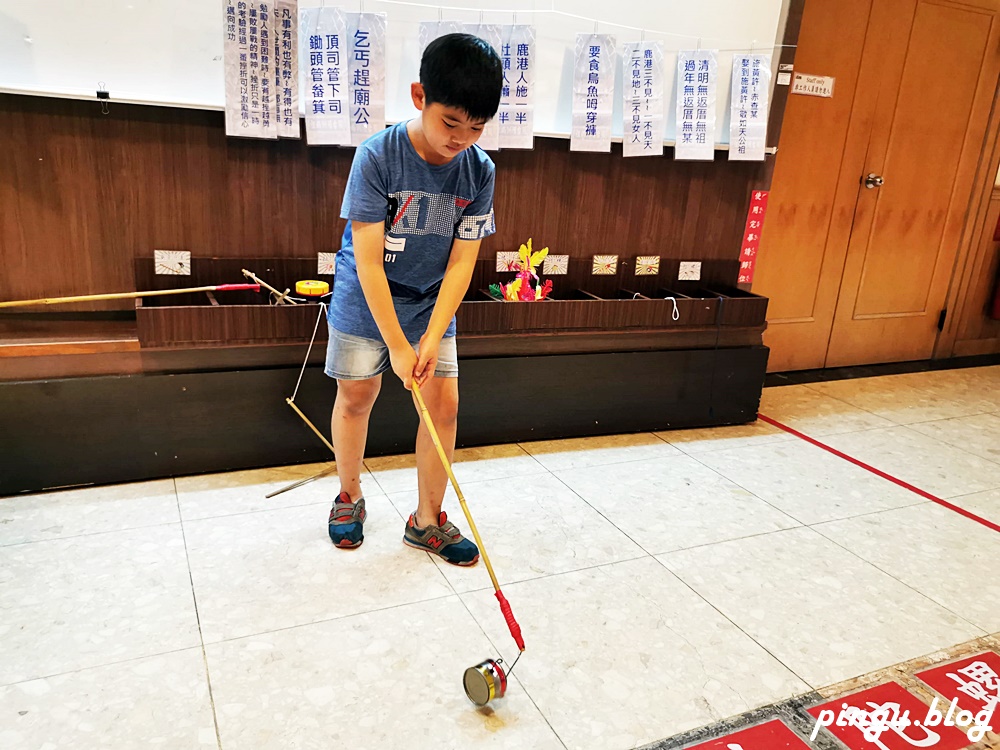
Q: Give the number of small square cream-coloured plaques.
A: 7